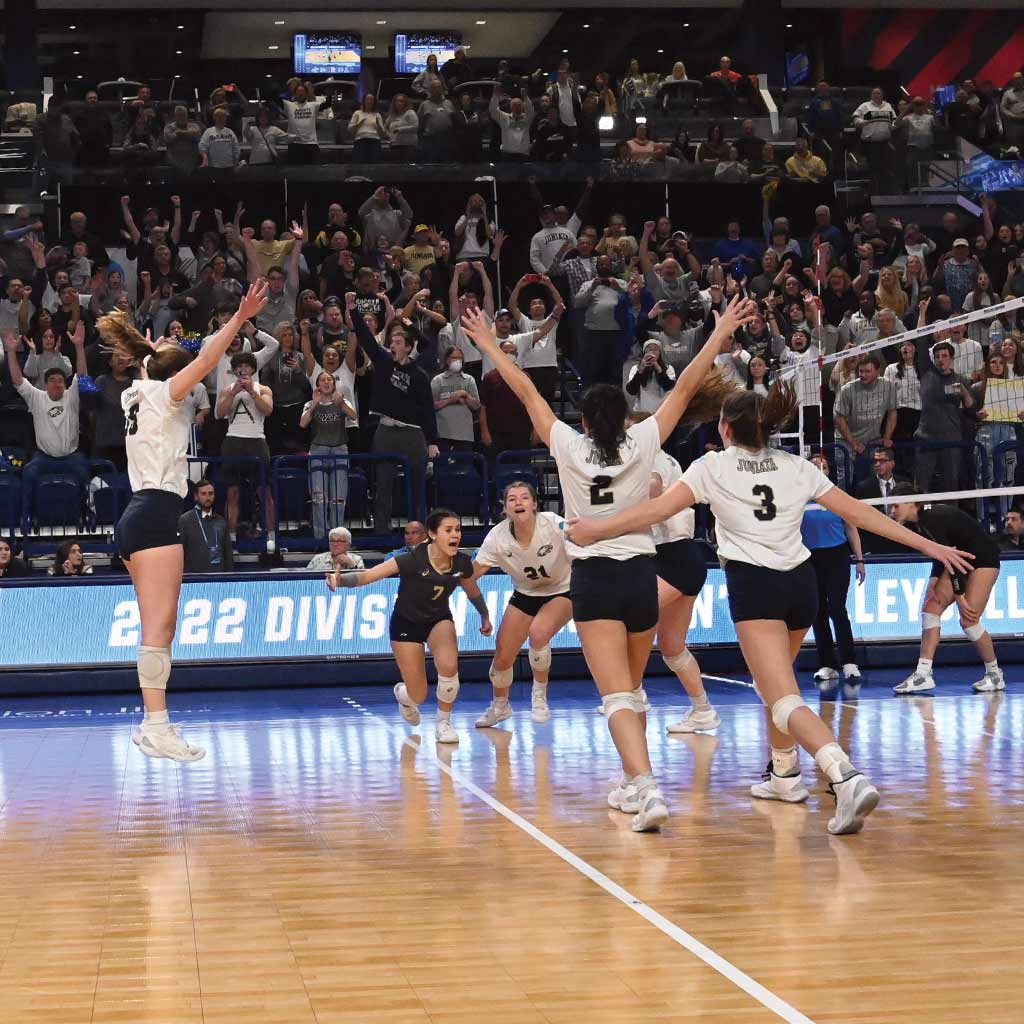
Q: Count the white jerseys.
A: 5